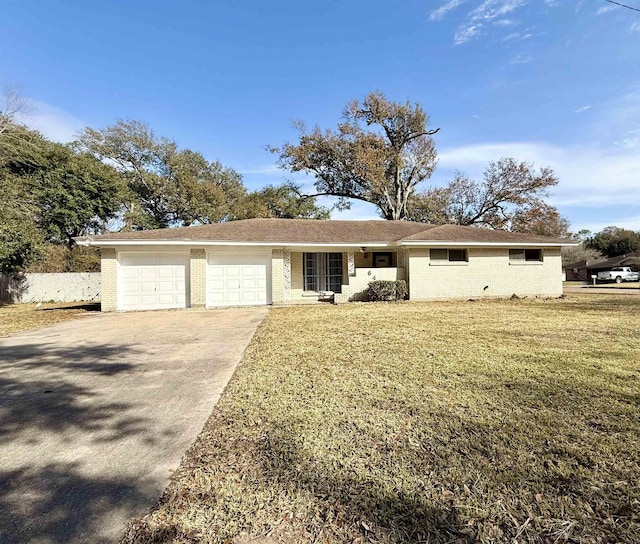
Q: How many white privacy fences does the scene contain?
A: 1